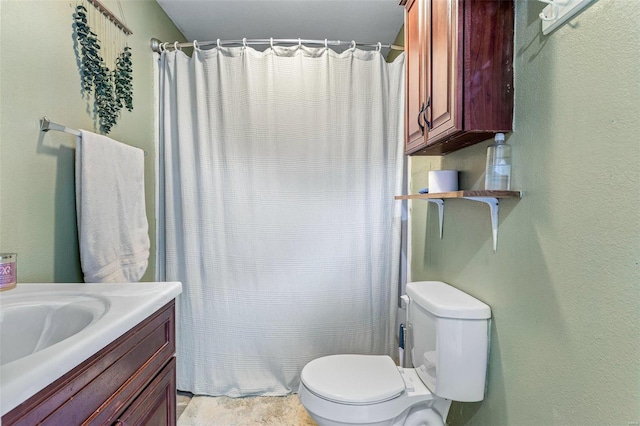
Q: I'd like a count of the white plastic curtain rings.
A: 11